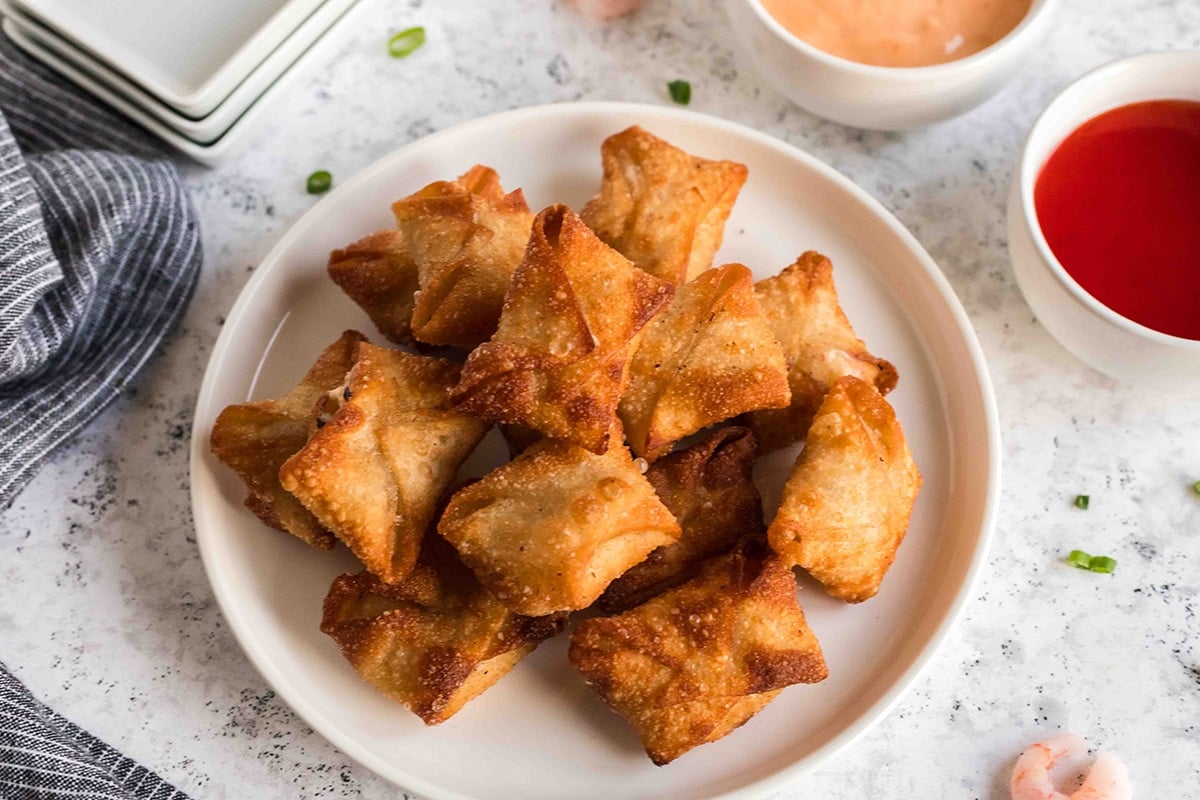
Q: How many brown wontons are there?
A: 13